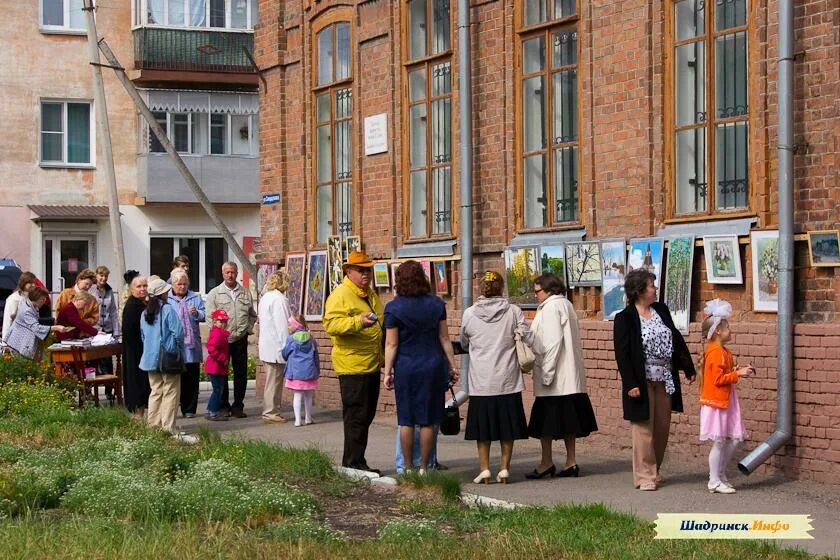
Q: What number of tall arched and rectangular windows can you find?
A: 4